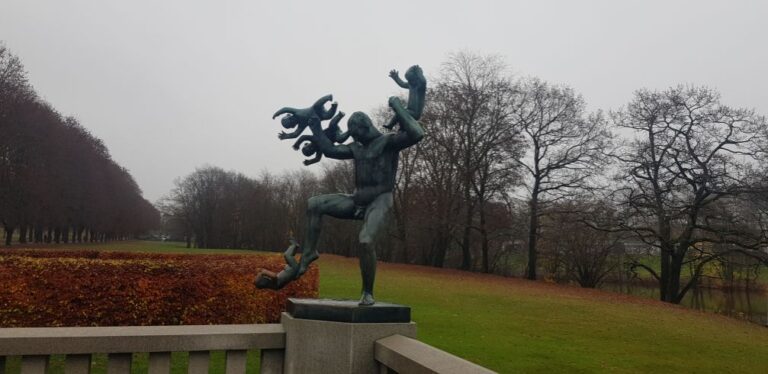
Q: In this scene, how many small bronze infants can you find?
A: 4